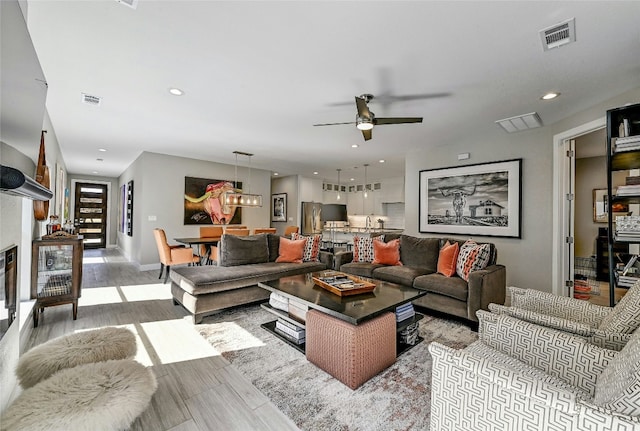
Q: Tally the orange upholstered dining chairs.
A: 6